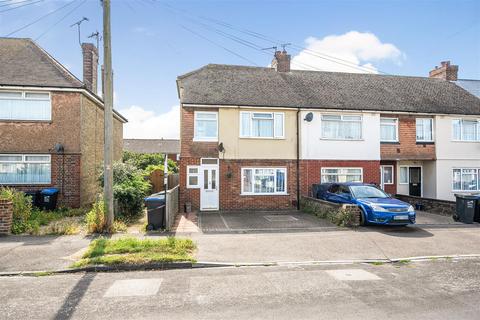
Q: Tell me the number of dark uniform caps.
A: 0